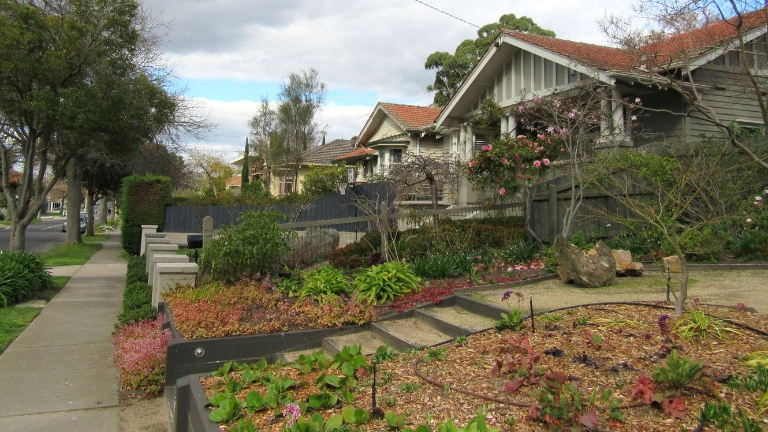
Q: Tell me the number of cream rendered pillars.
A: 6